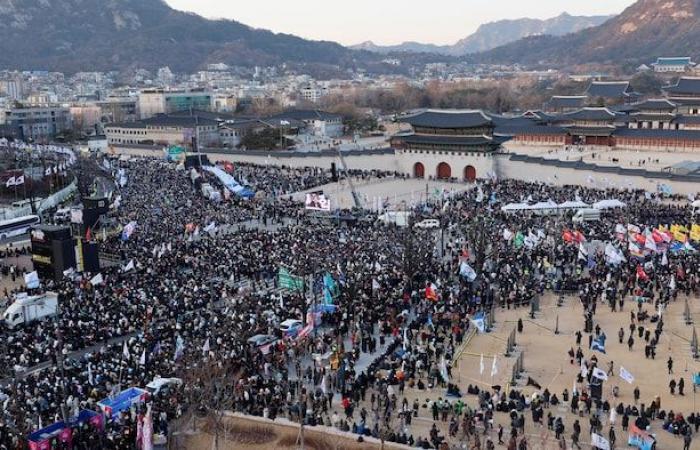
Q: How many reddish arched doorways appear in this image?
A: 3